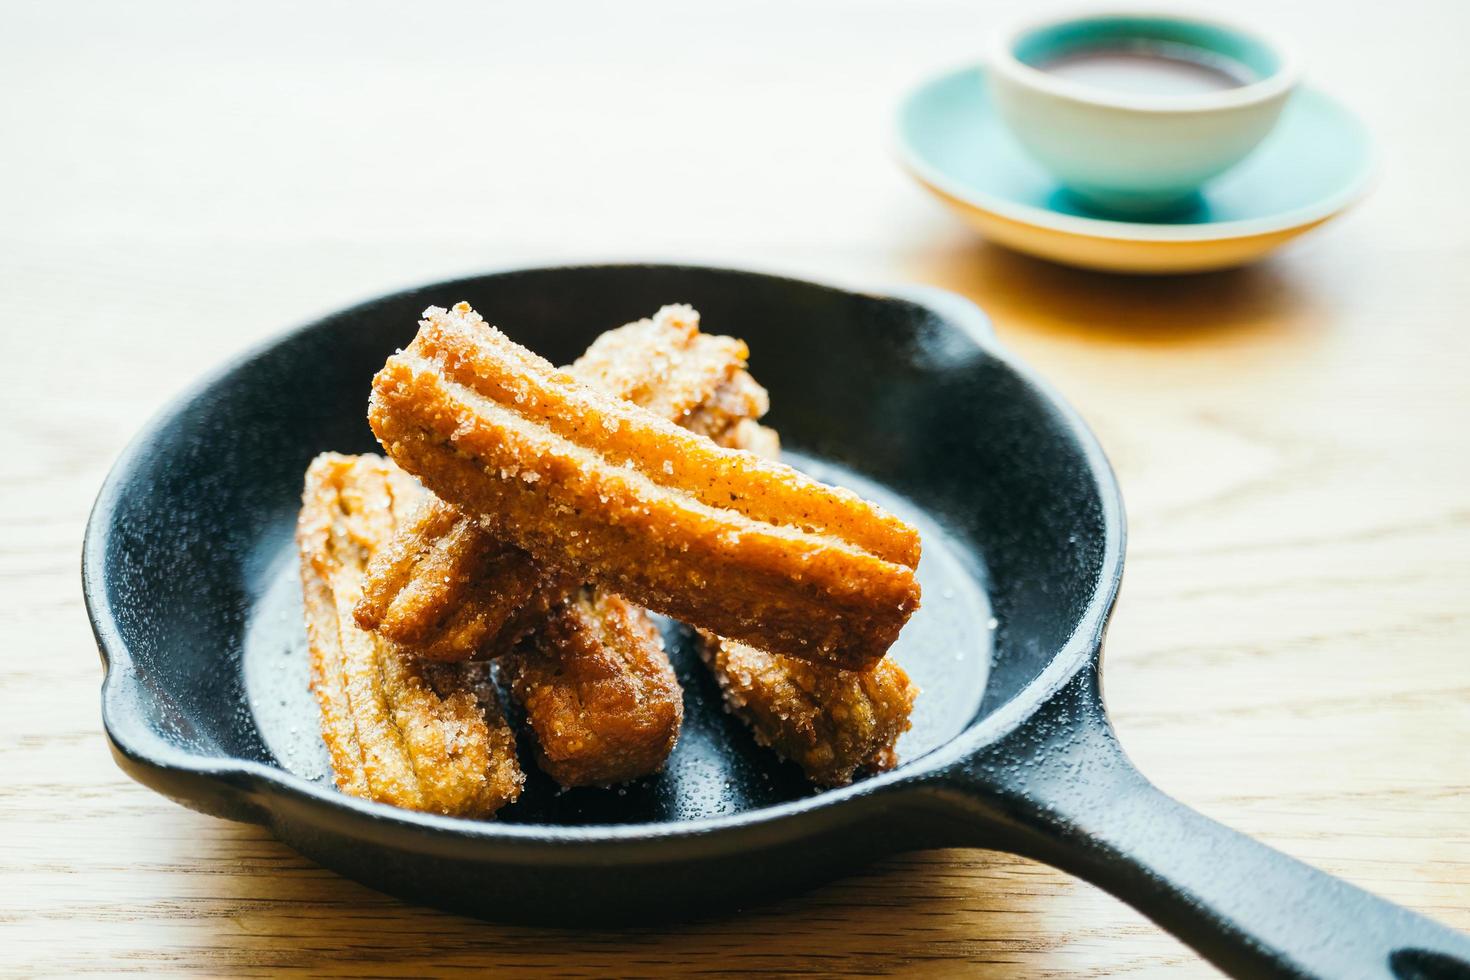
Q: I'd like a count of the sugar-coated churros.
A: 5